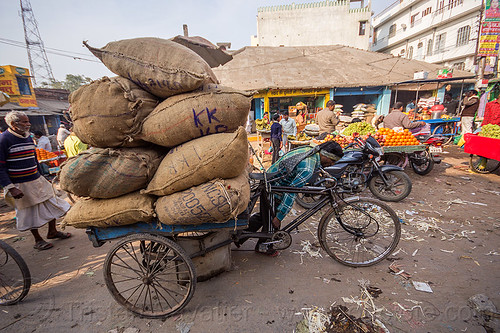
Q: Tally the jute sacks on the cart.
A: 7